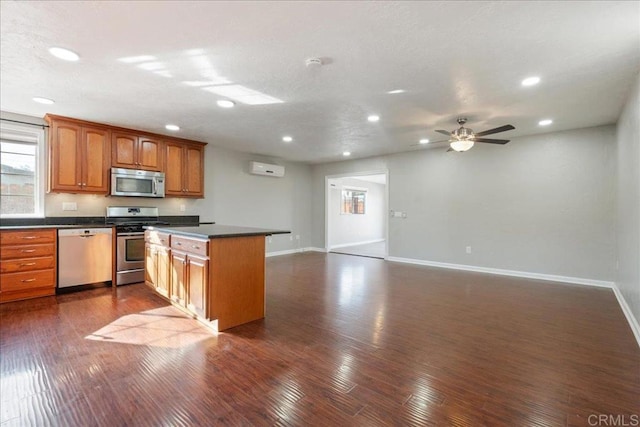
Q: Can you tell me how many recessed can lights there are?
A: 10